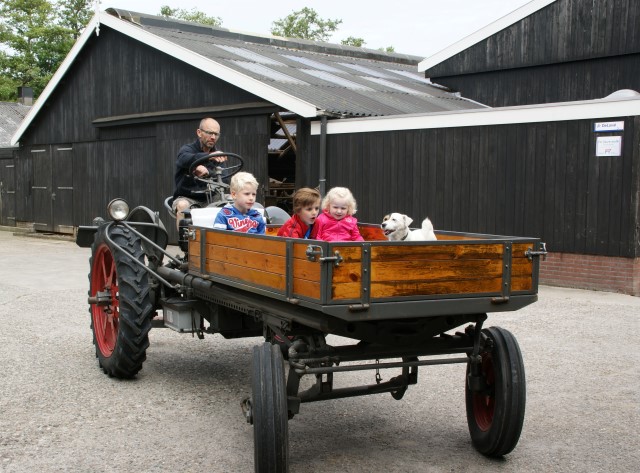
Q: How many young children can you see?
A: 3